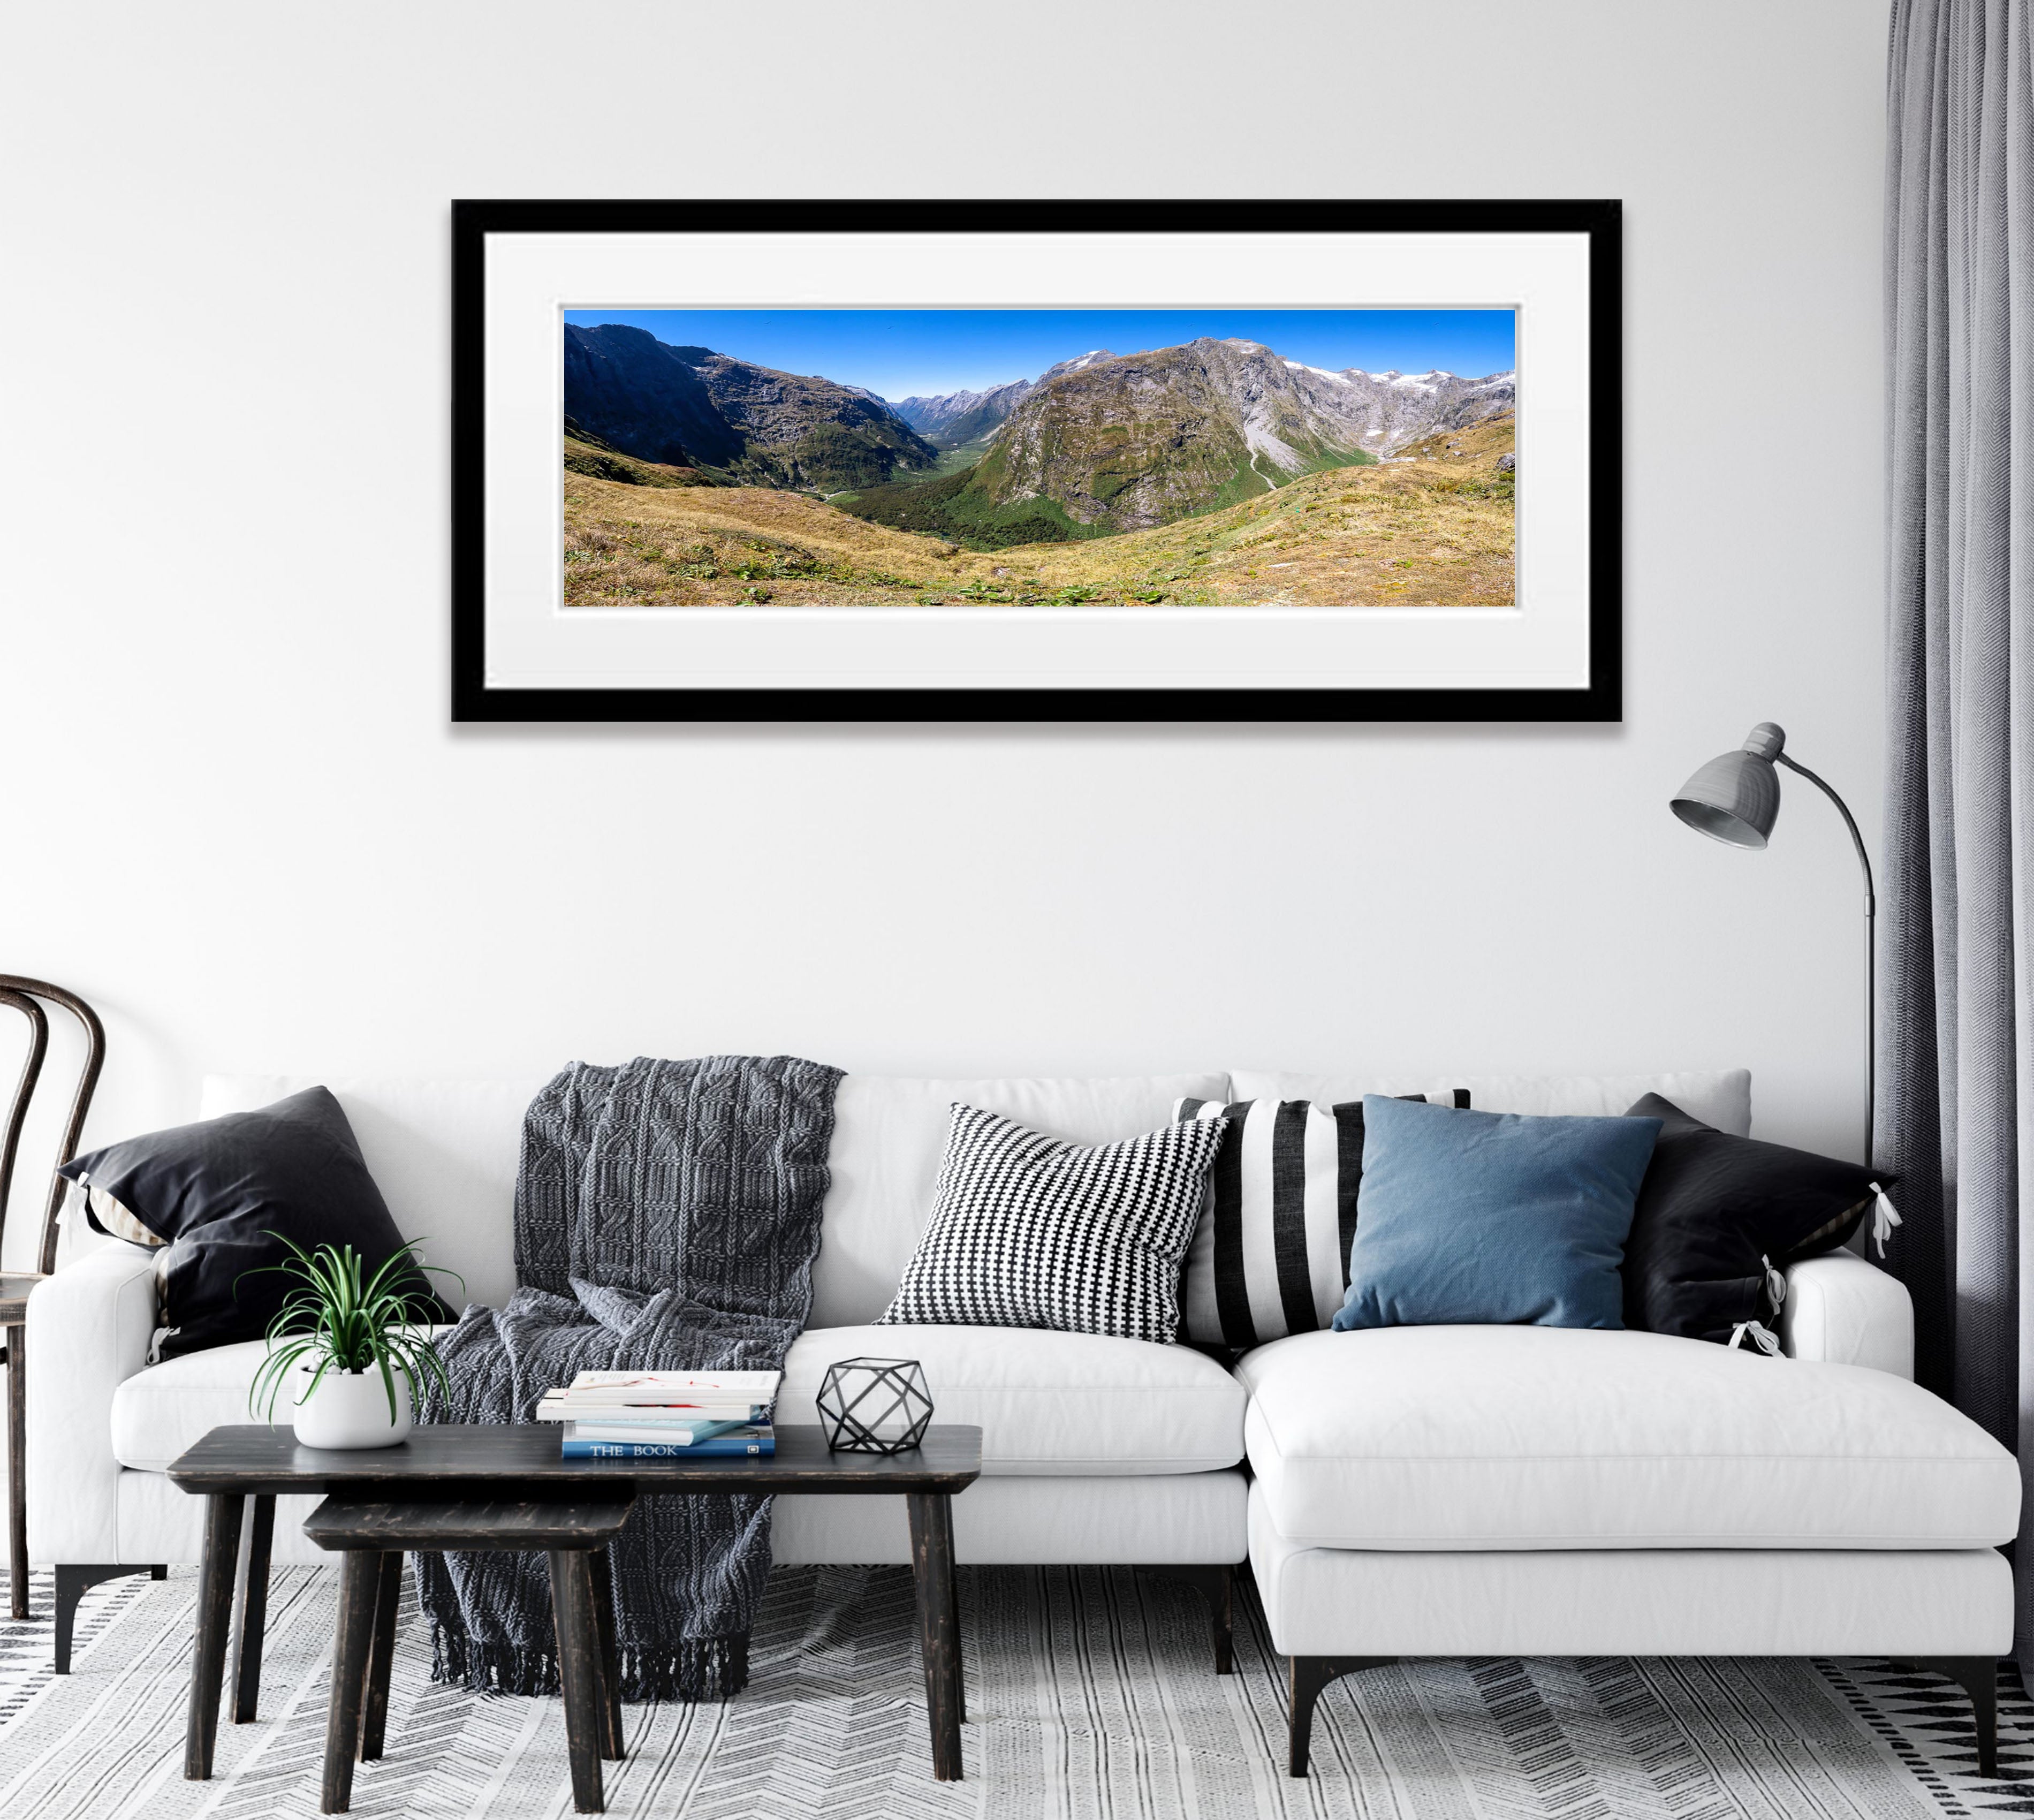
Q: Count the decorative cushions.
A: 5